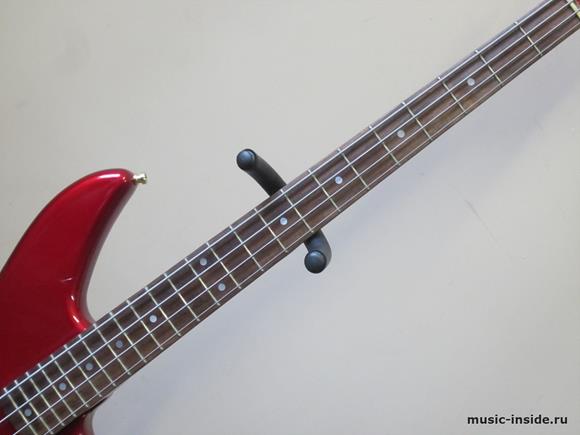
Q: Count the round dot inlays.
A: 11